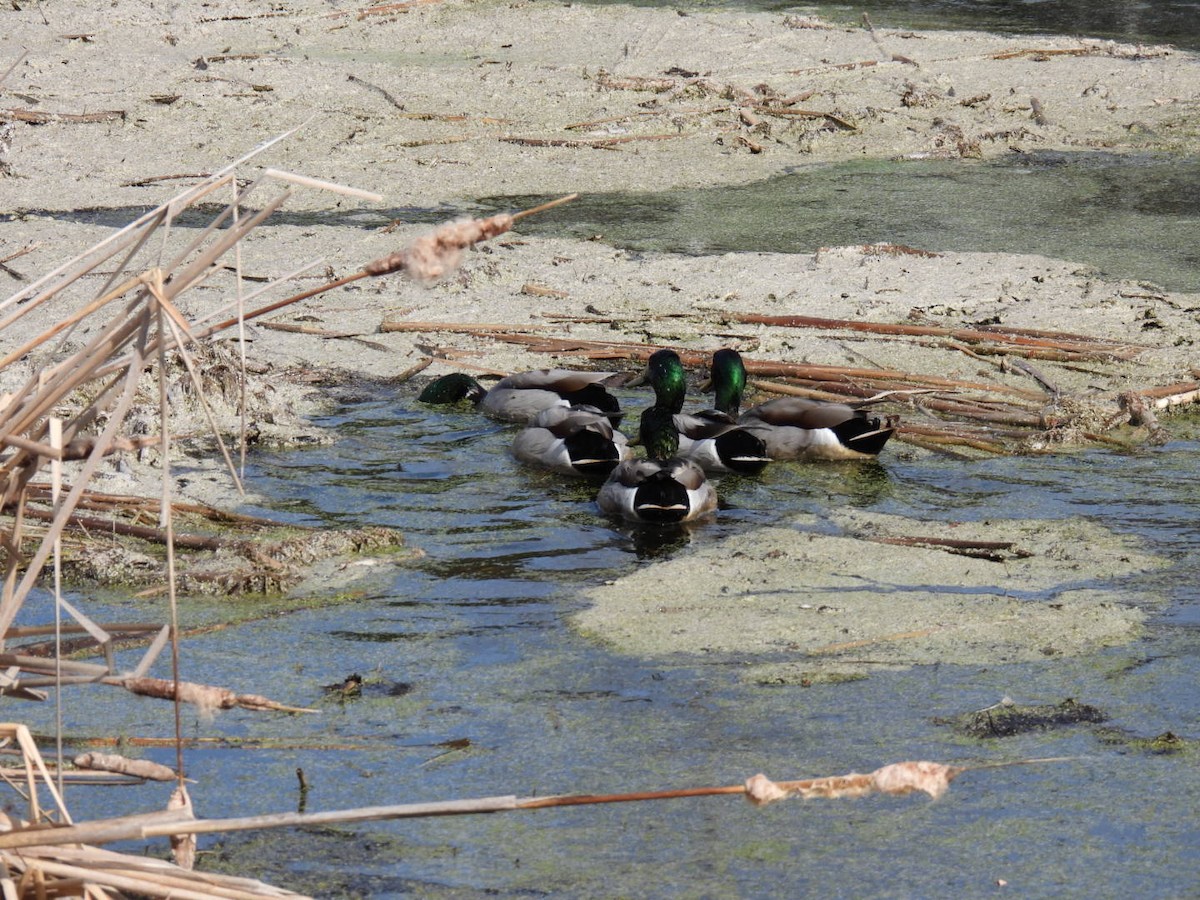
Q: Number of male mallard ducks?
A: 5